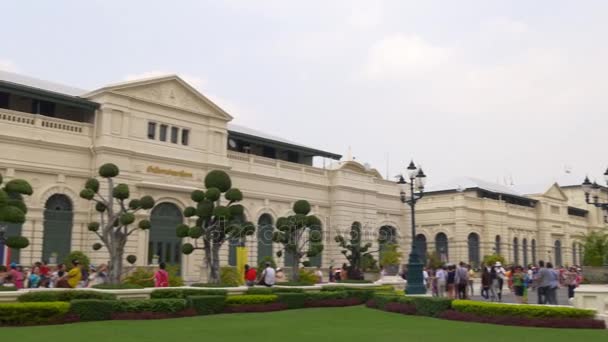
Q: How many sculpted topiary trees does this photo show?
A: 5